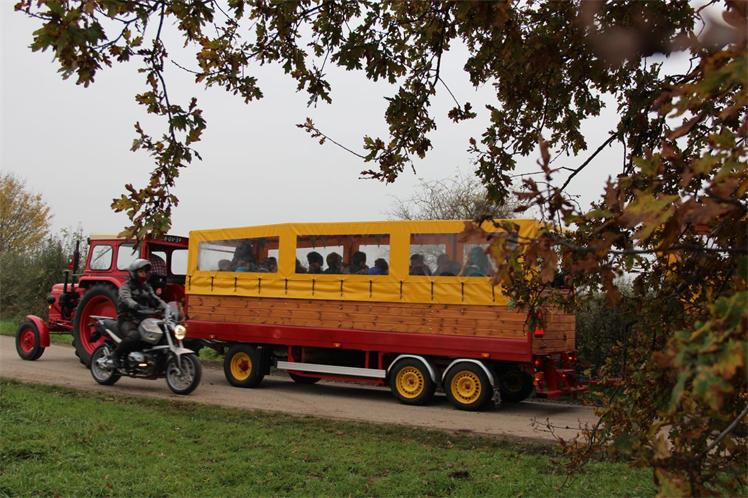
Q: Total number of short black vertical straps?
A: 12